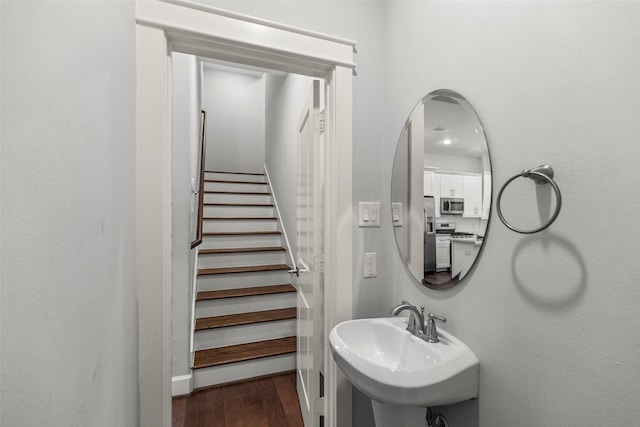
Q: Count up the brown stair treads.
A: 11